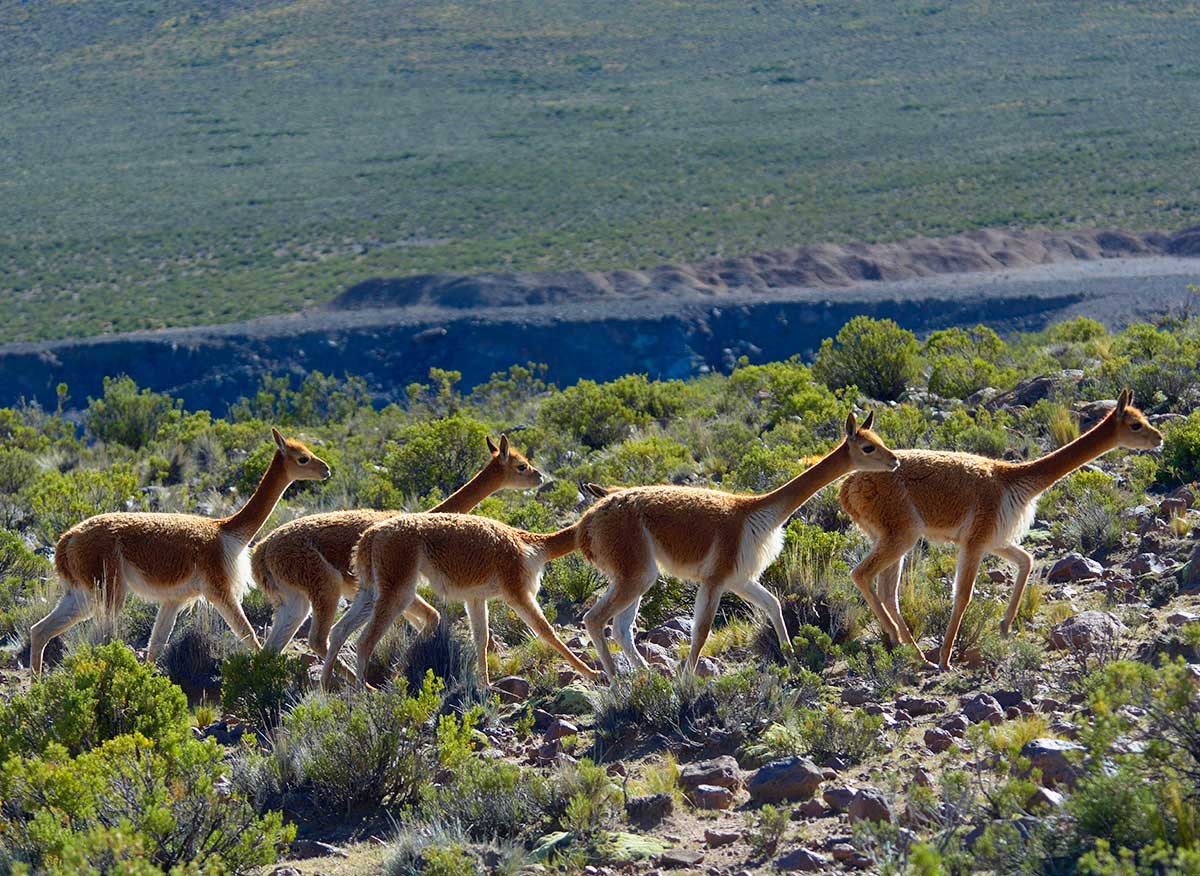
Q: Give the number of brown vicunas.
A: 5